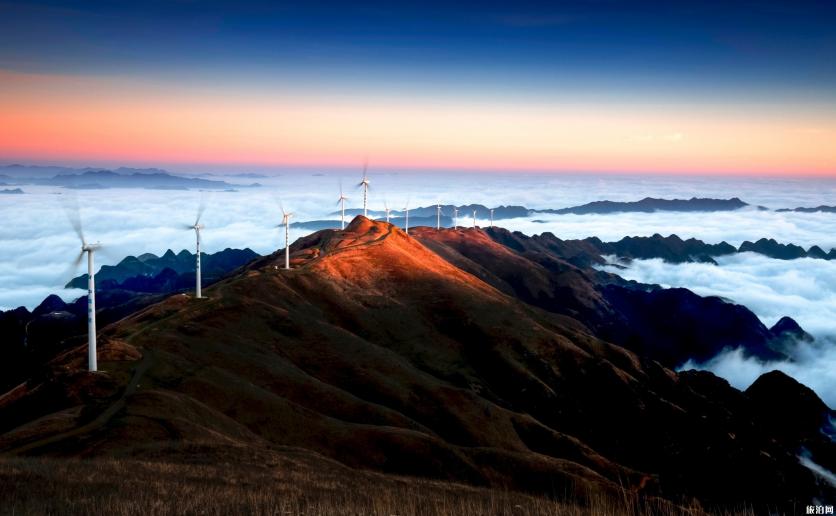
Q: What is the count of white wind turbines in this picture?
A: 11